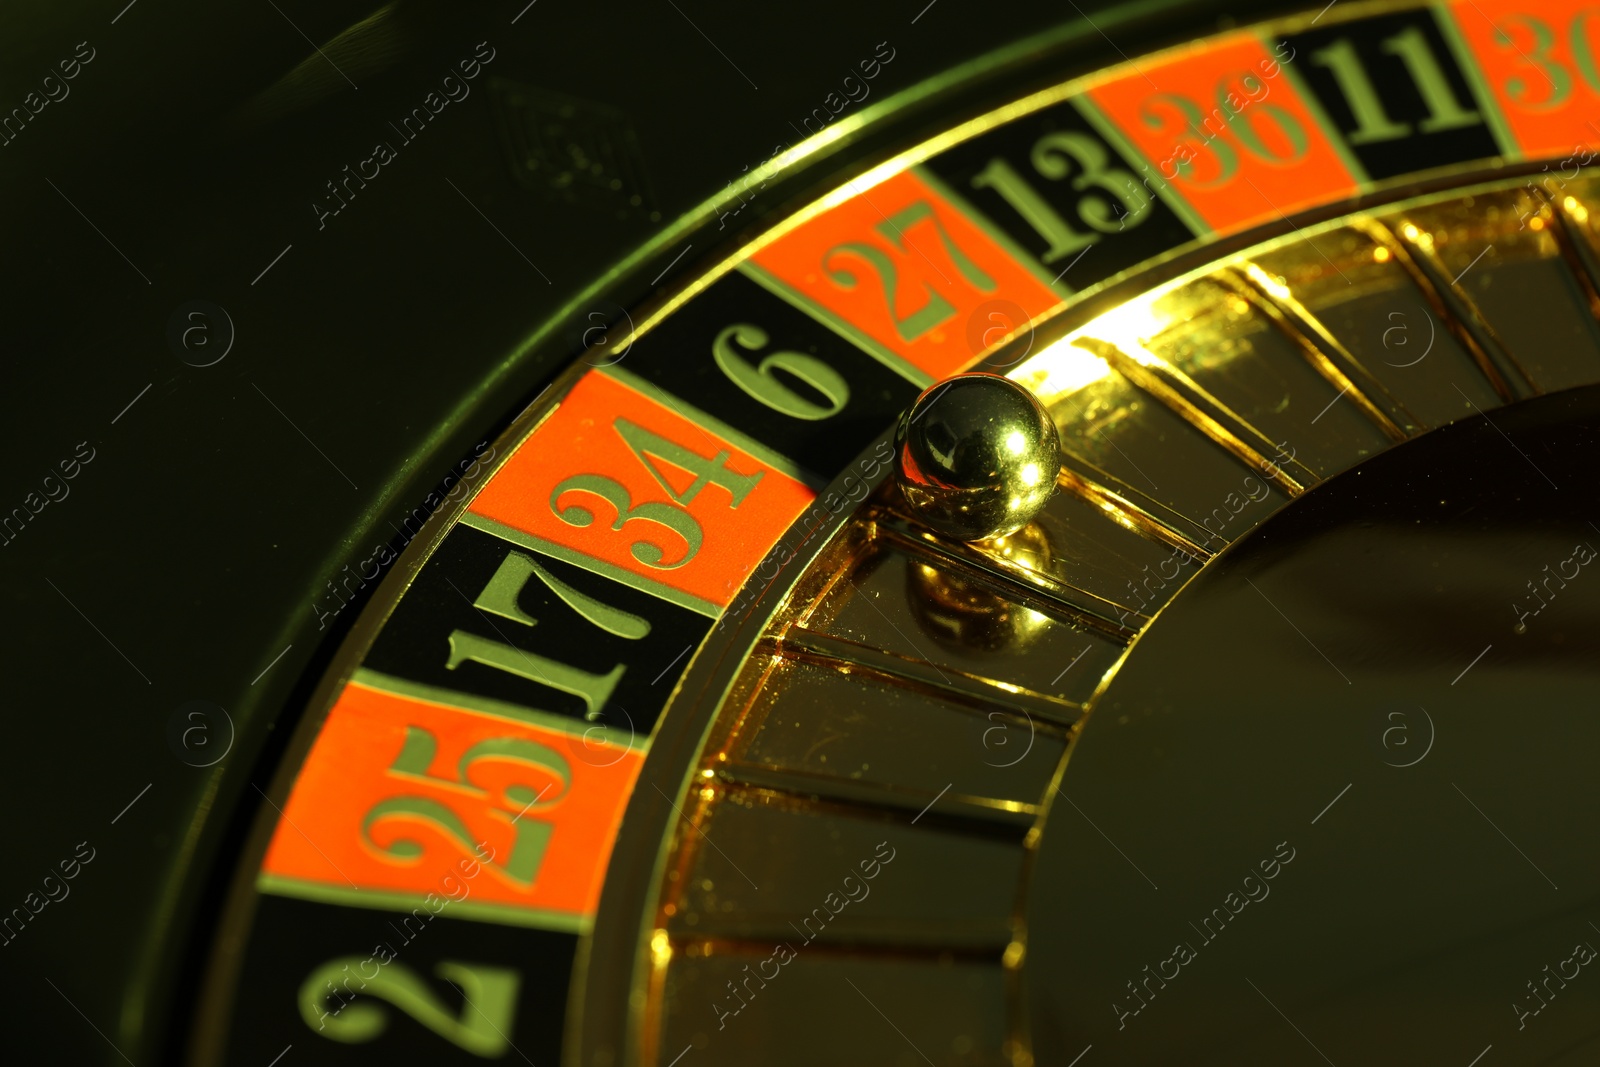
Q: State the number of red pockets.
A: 5